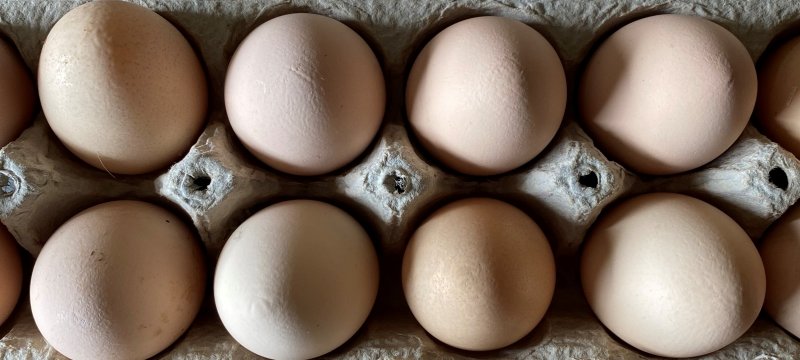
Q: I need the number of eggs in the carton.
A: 12